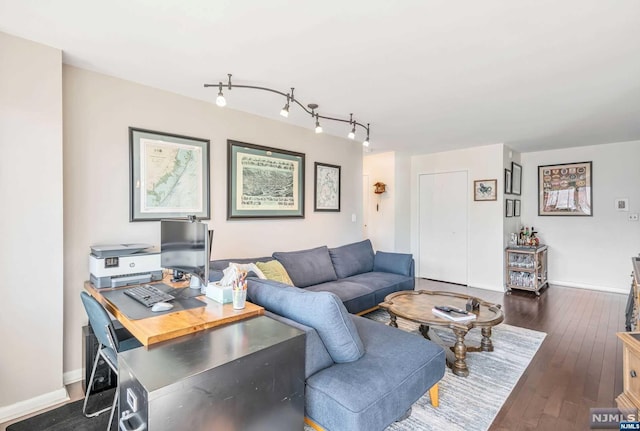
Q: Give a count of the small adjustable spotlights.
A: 5